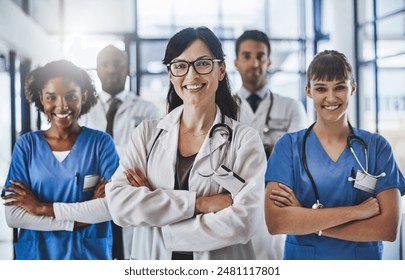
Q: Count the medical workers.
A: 5